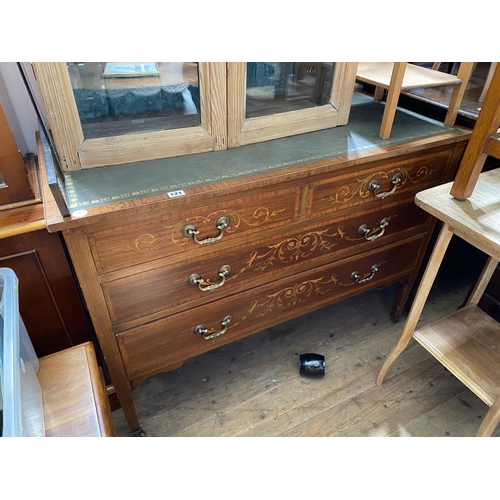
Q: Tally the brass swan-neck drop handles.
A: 6